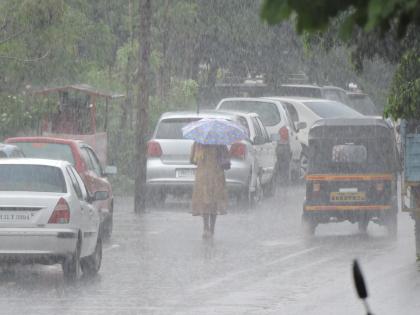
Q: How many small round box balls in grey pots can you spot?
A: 0